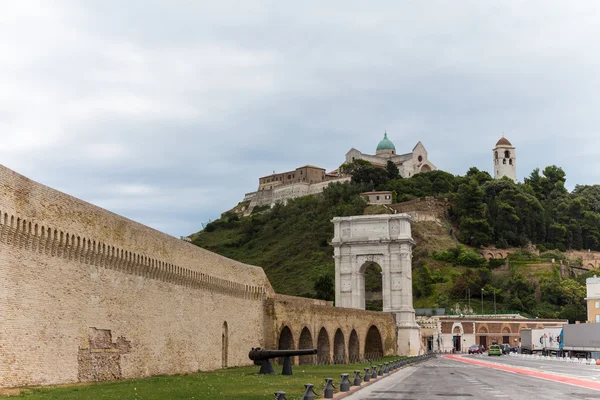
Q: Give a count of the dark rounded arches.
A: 6